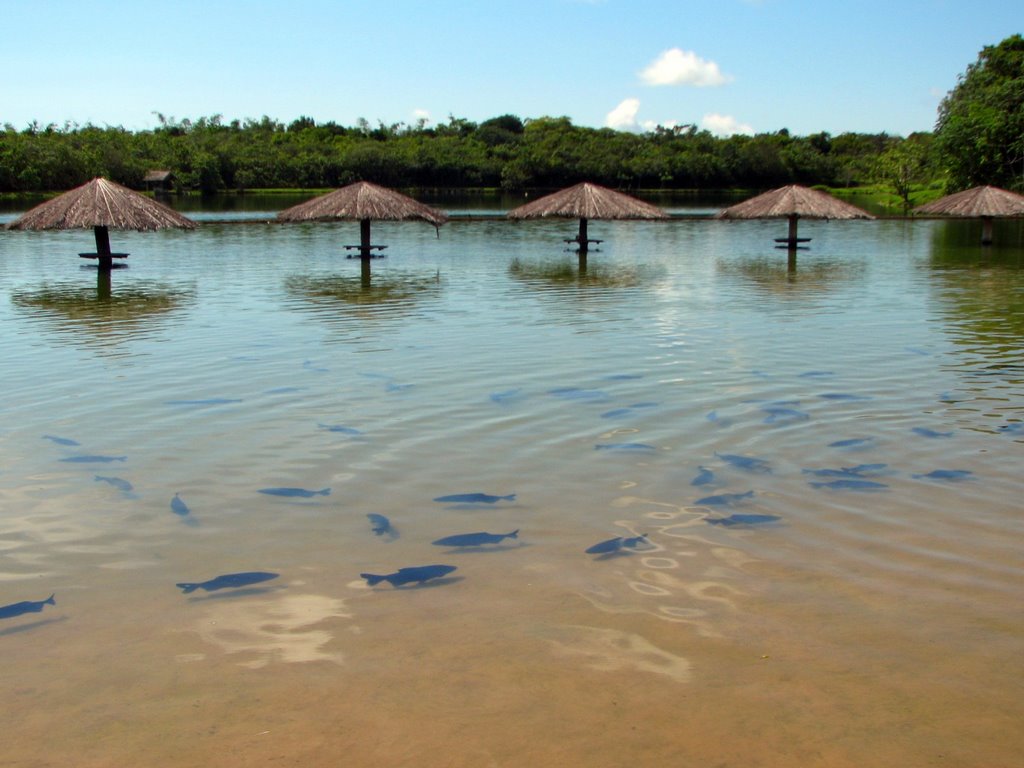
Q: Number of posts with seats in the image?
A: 4